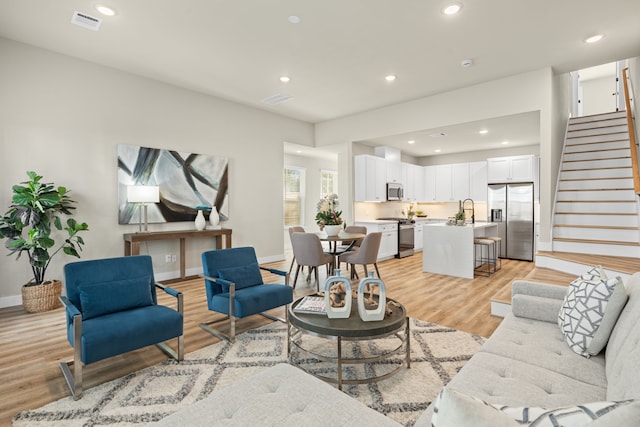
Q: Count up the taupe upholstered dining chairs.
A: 4